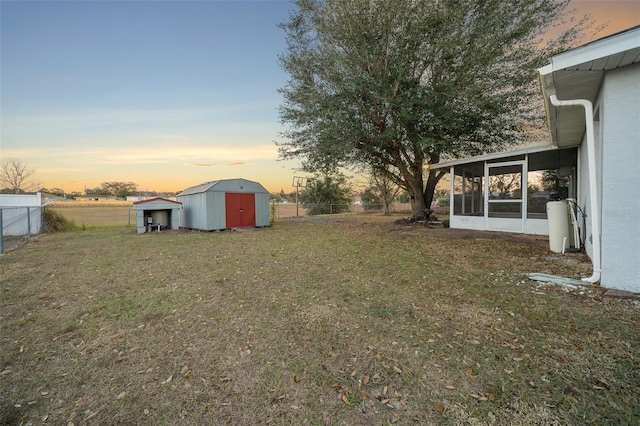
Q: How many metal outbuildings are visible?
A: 2